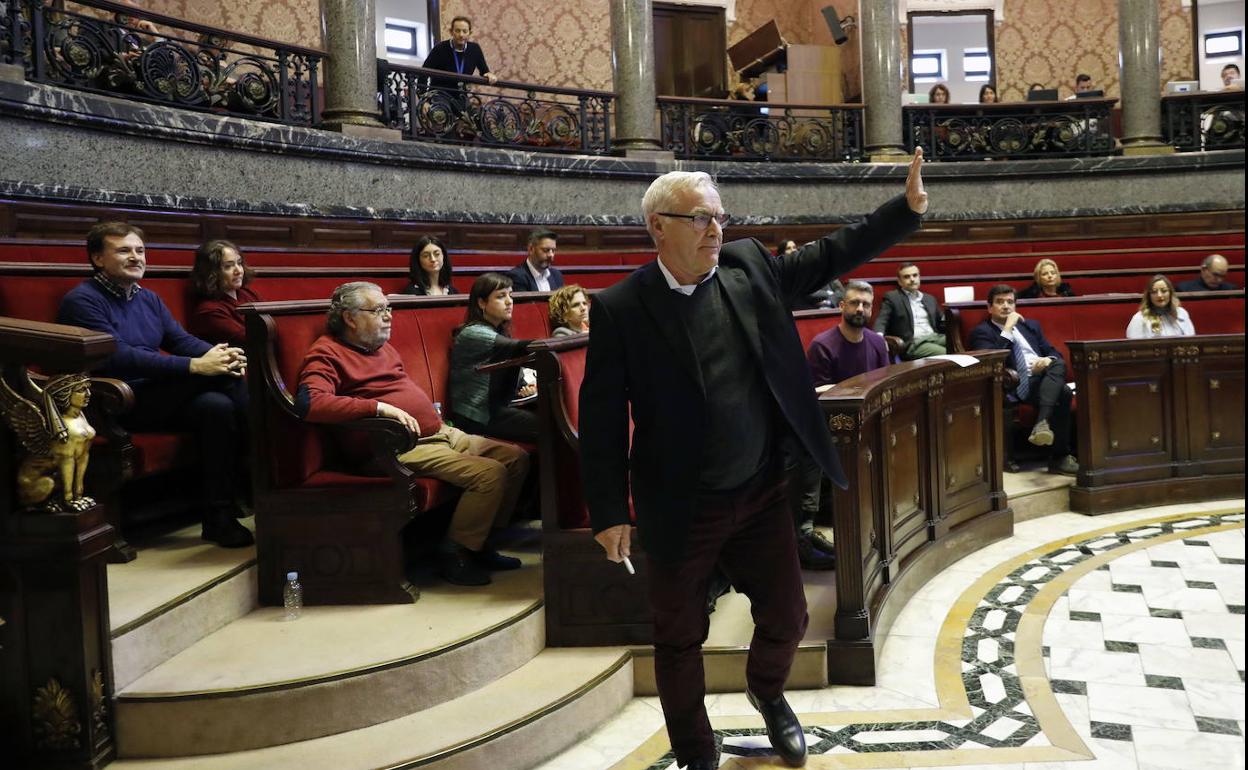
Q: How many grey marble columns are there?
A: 4